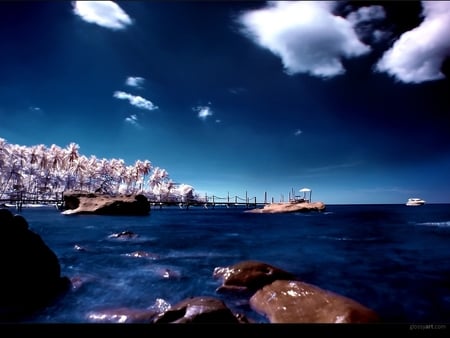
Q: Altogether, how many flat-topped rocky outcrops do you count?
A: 2